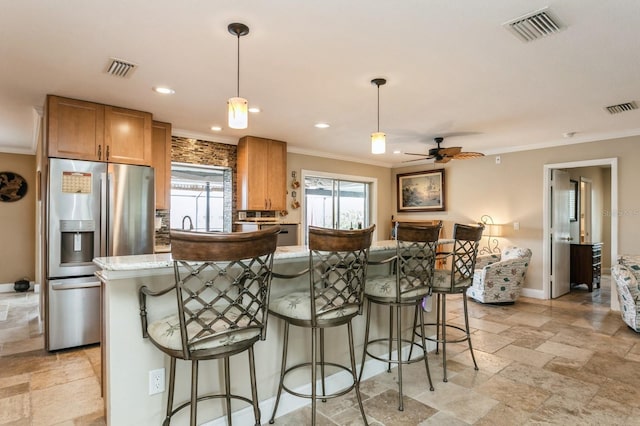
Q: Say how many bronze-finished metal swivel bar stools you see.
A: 4